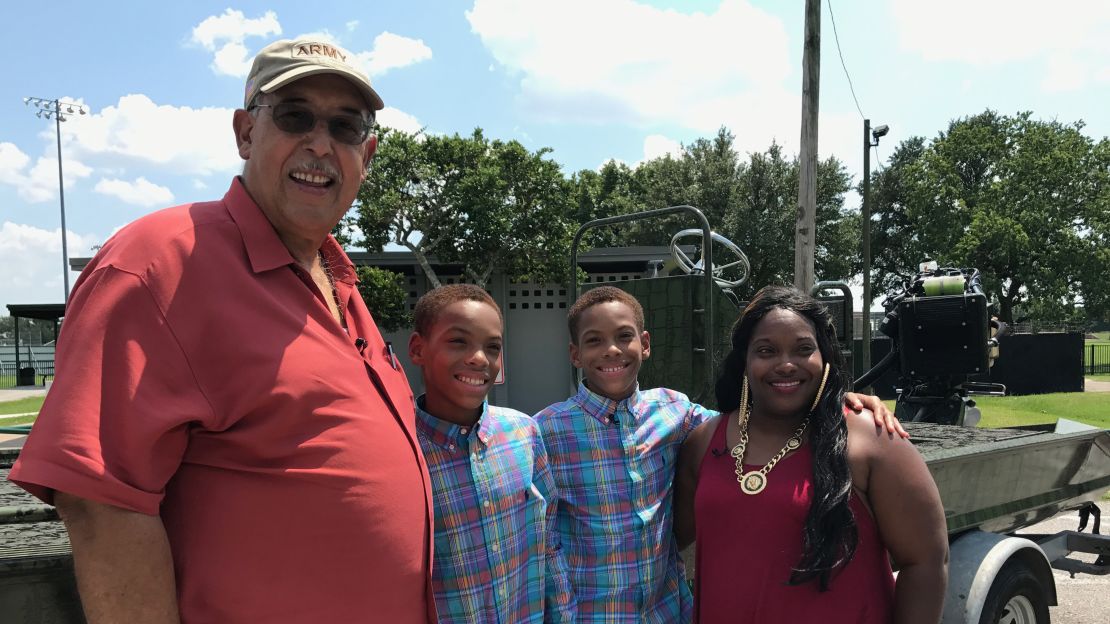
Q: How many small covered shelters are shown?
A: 1